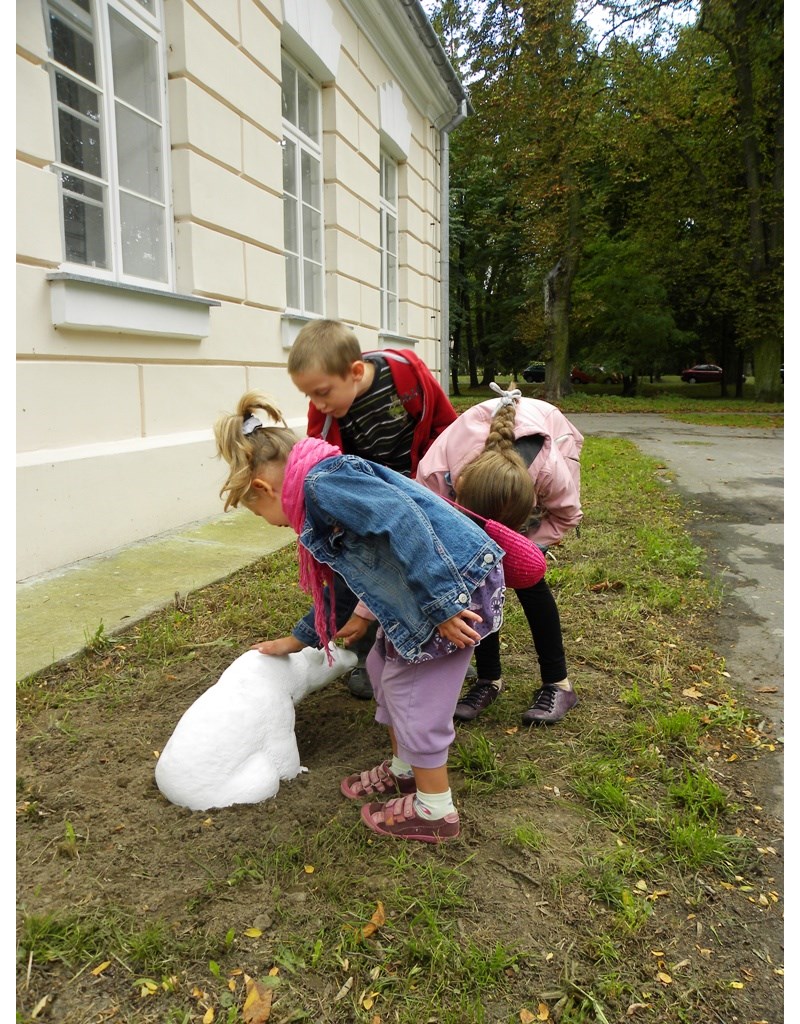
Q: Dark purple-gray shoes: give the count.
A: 2